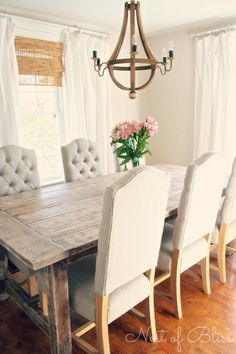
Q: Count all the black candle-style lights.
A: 5